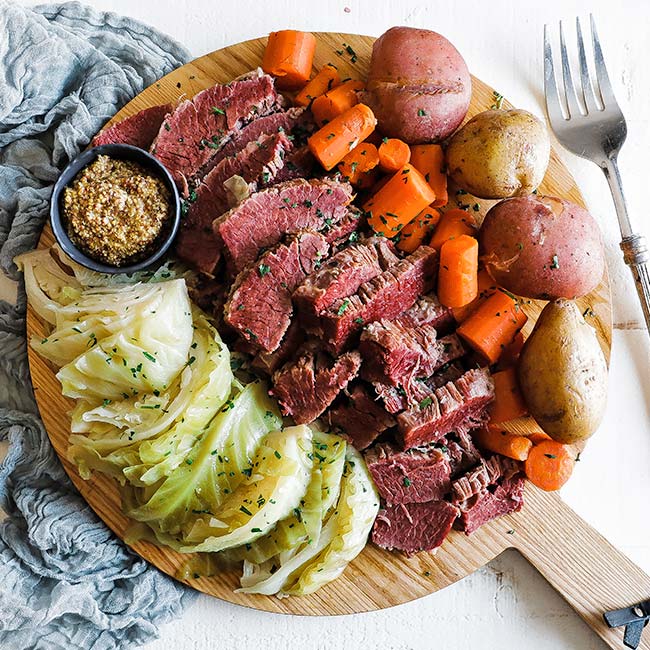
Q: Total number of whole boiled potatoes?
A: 4